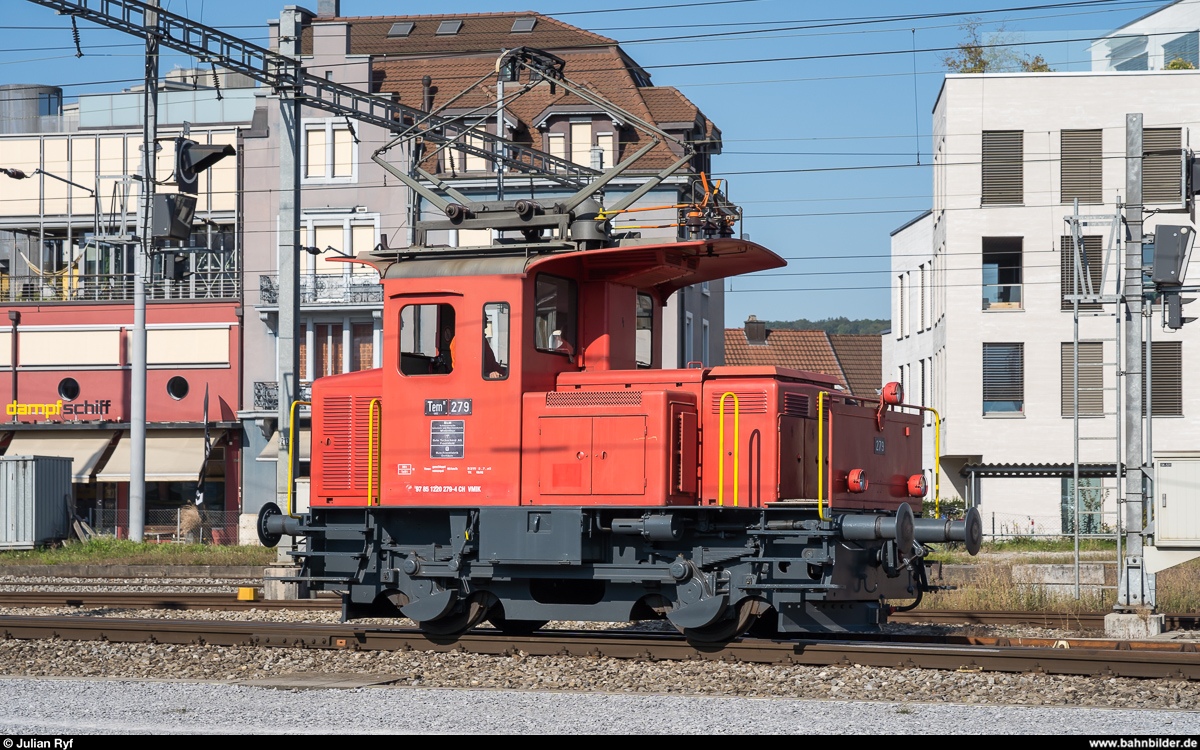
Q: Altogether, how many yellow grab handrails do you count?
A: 5